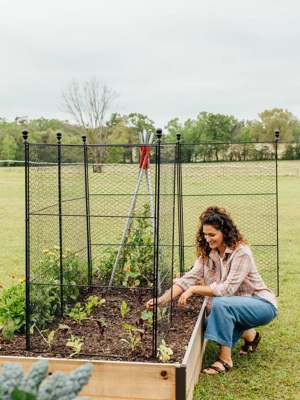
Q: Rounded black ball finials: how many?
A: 6